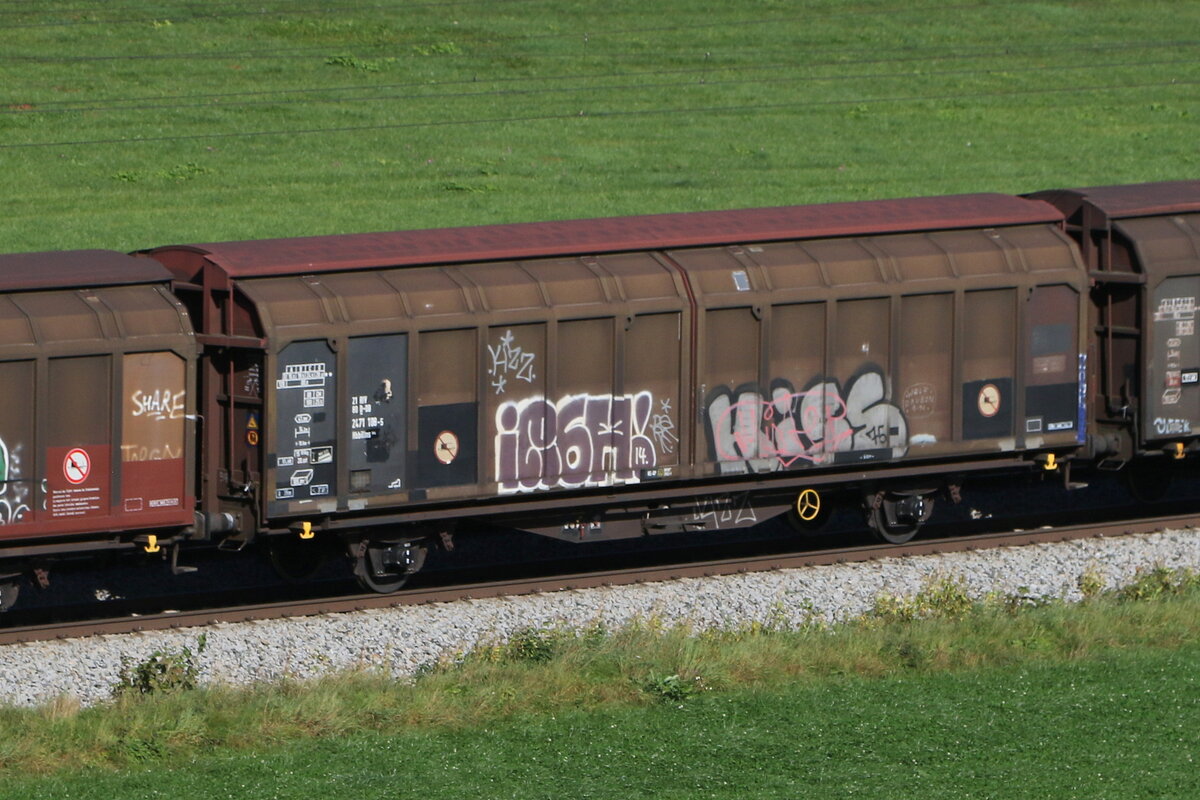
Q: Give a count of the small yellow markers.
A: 4